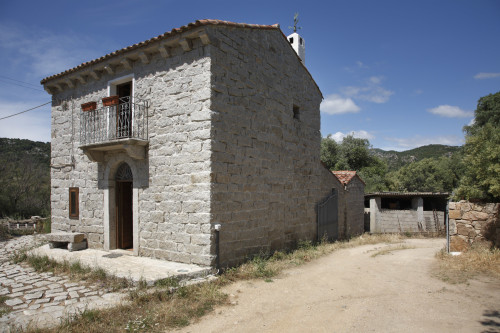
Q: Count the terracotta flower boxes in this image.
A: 2